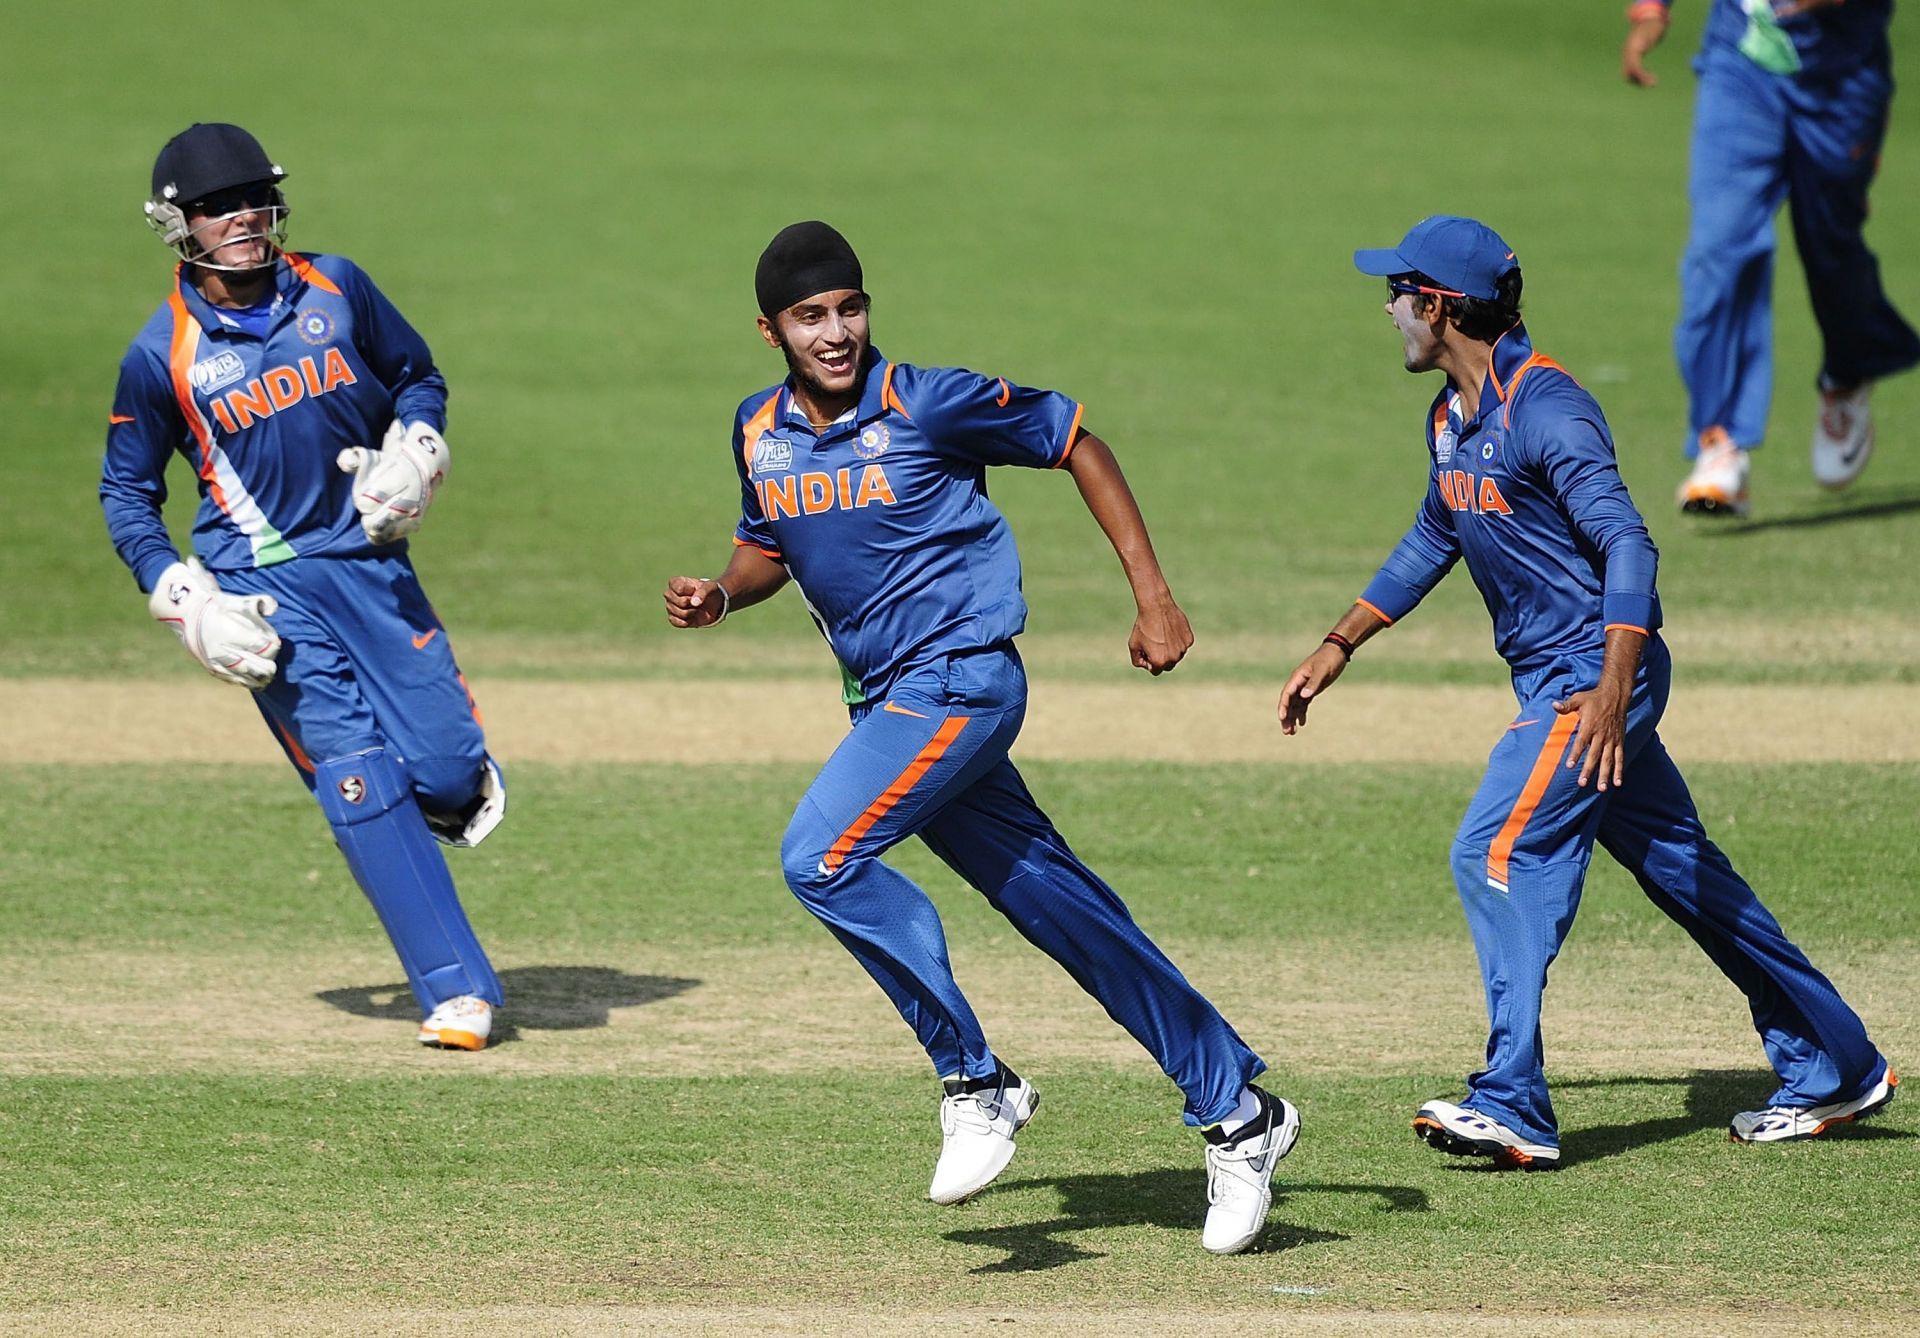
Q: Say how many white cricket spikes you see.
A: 7